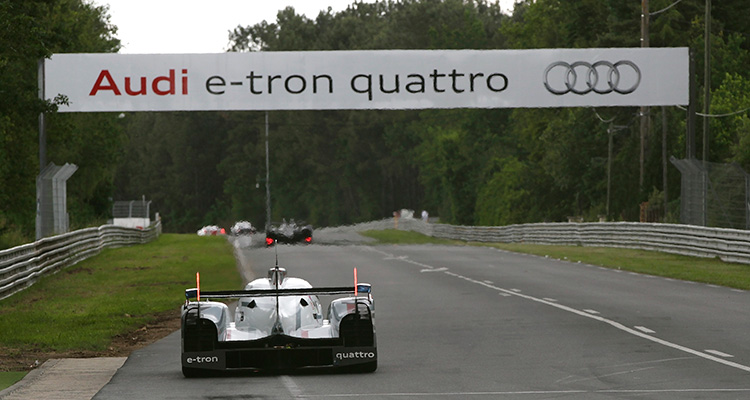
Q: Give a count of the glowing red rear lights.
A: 4